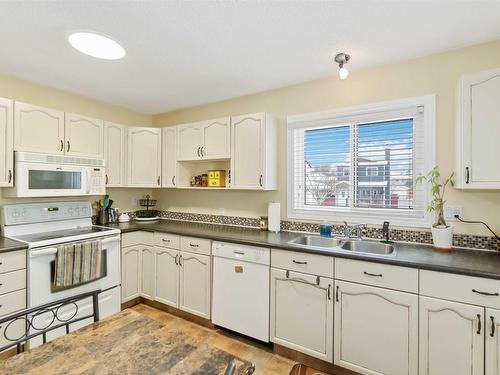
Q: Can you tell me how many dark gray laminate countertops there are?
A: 2